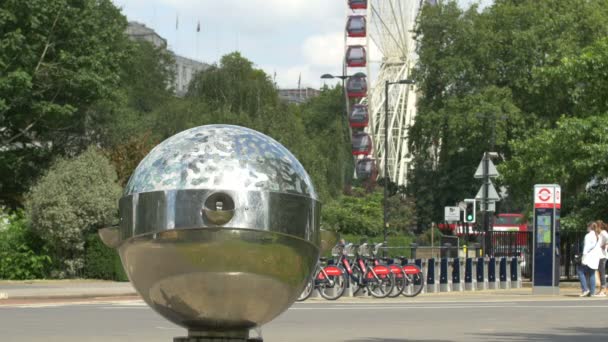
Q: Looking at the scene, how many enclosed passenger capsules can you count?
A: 7